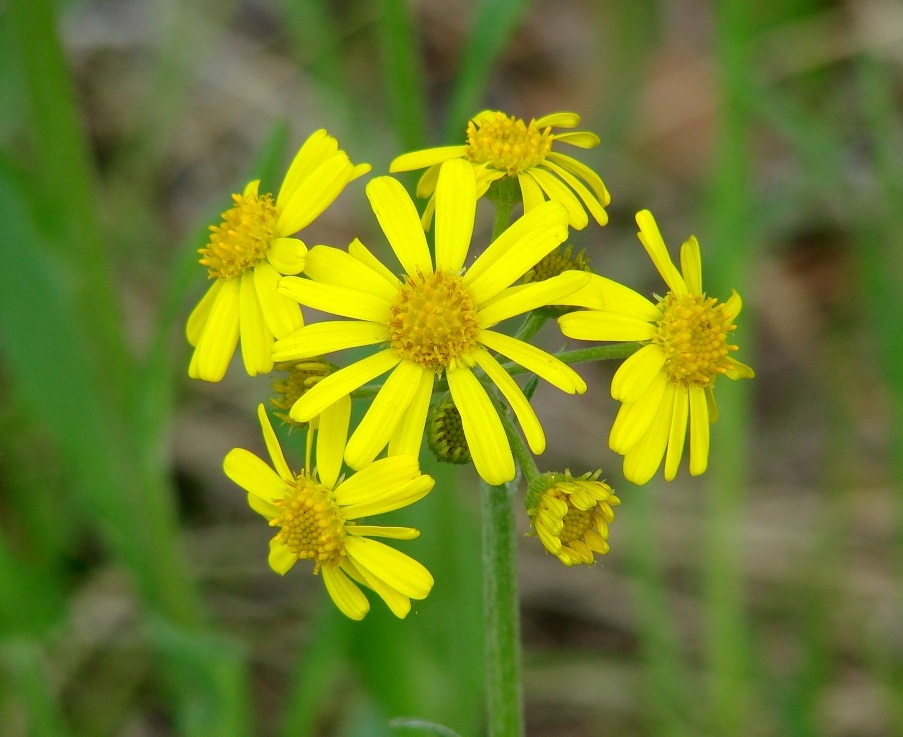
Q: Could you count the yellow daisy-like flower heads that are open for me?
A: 5